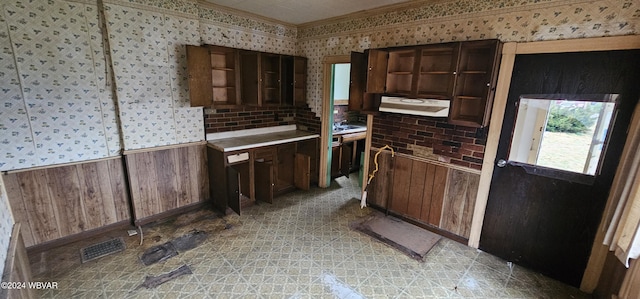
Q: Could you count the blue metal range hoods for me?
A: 0